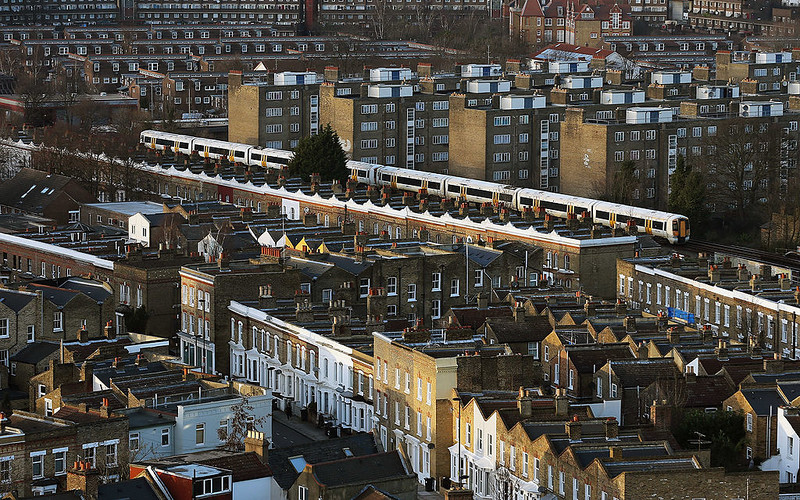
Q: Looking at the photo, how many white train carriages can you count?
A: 8